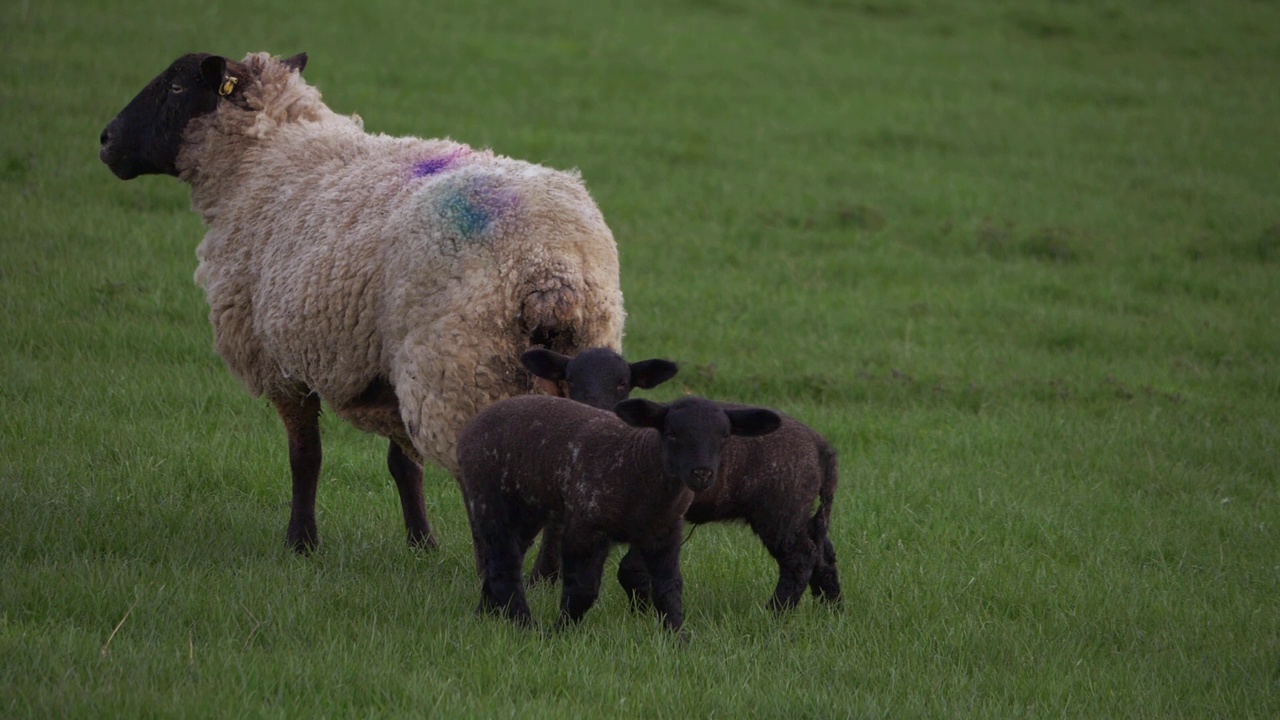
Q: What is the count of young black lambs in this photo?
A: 2